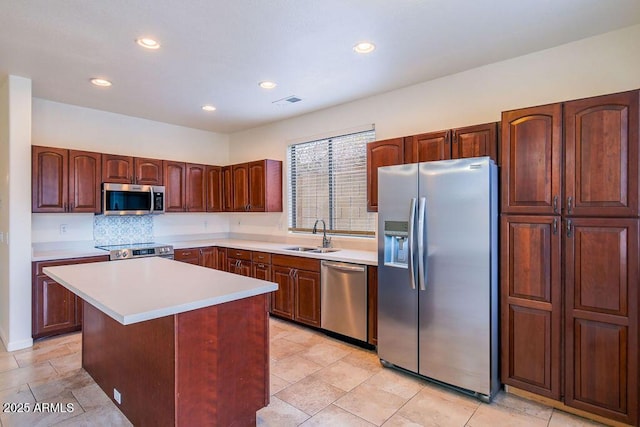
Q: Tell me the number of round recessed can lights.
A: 5